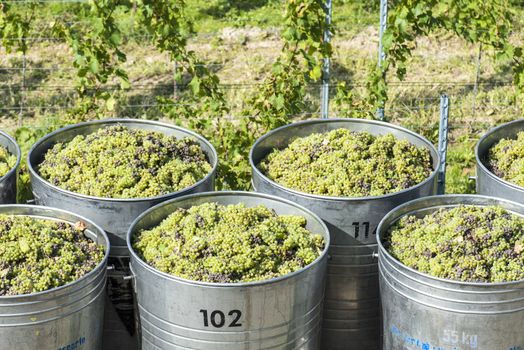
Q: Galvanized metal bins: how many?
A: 7